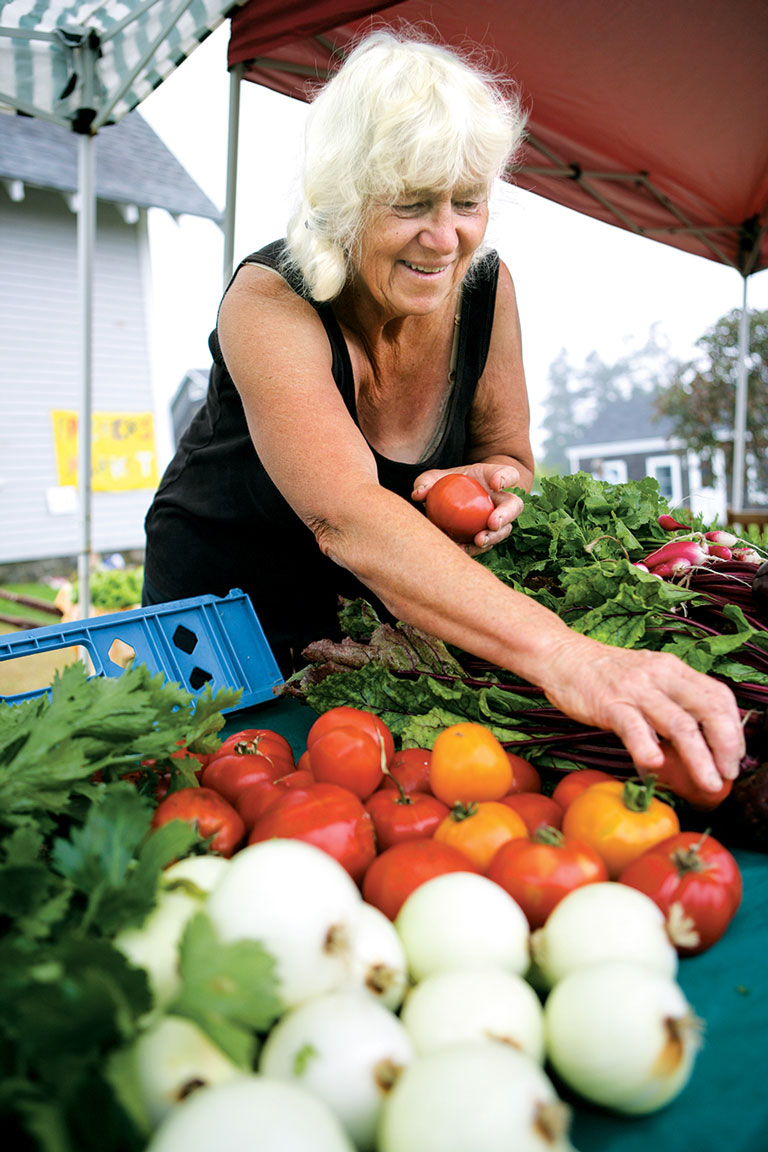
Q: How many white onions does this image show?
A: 12